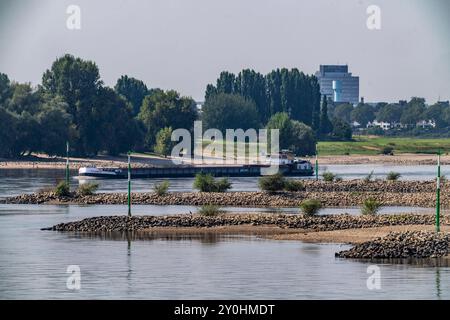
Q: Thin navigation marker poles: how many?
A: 4